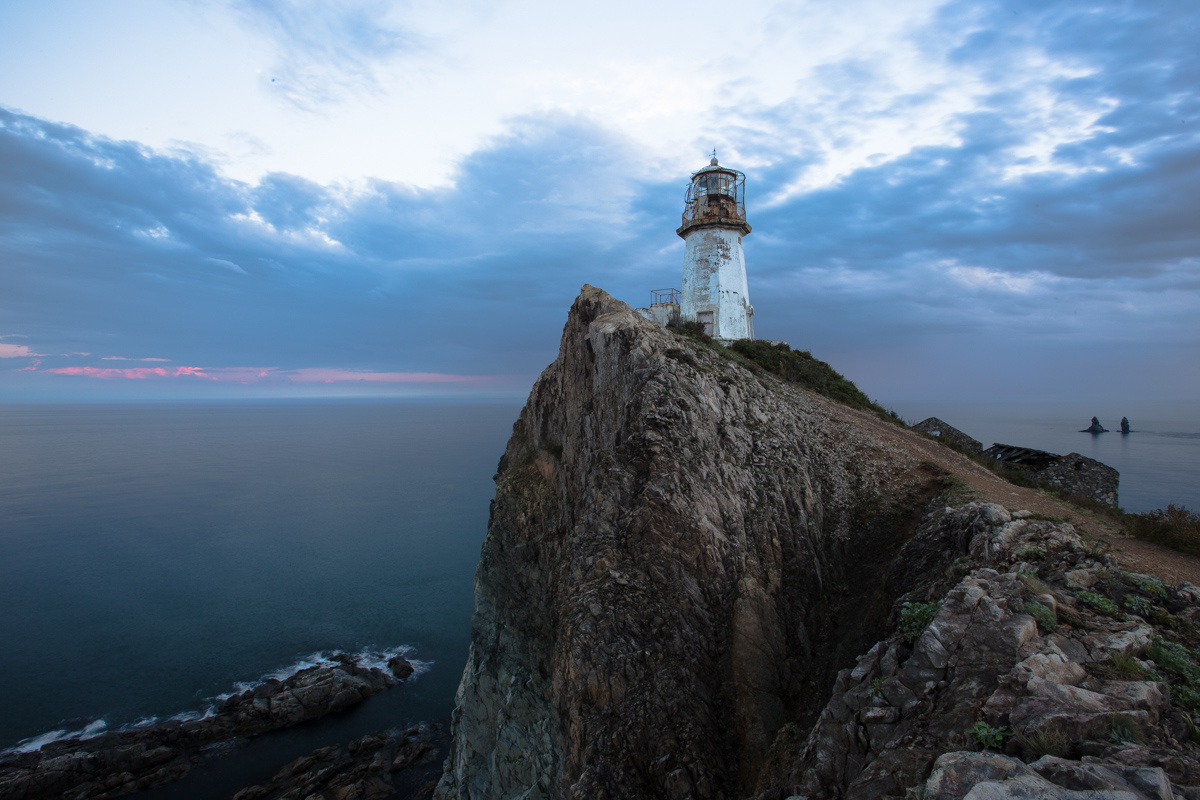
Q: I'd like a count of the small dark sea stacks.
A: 2